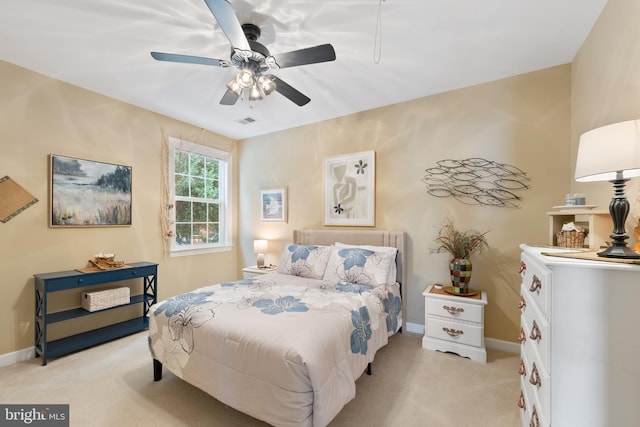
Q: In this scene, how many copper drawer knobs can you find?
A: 11